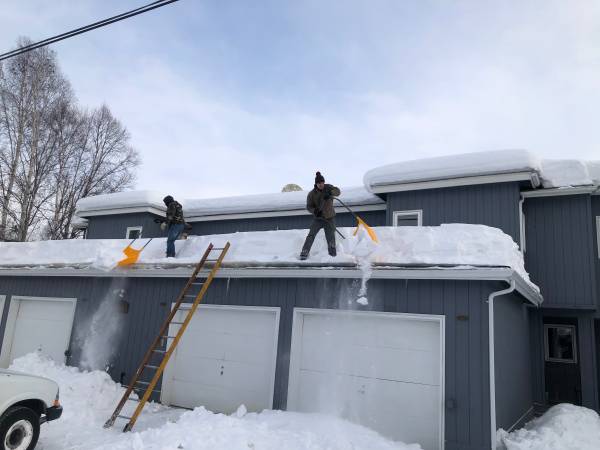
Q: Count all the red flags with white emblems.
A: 0